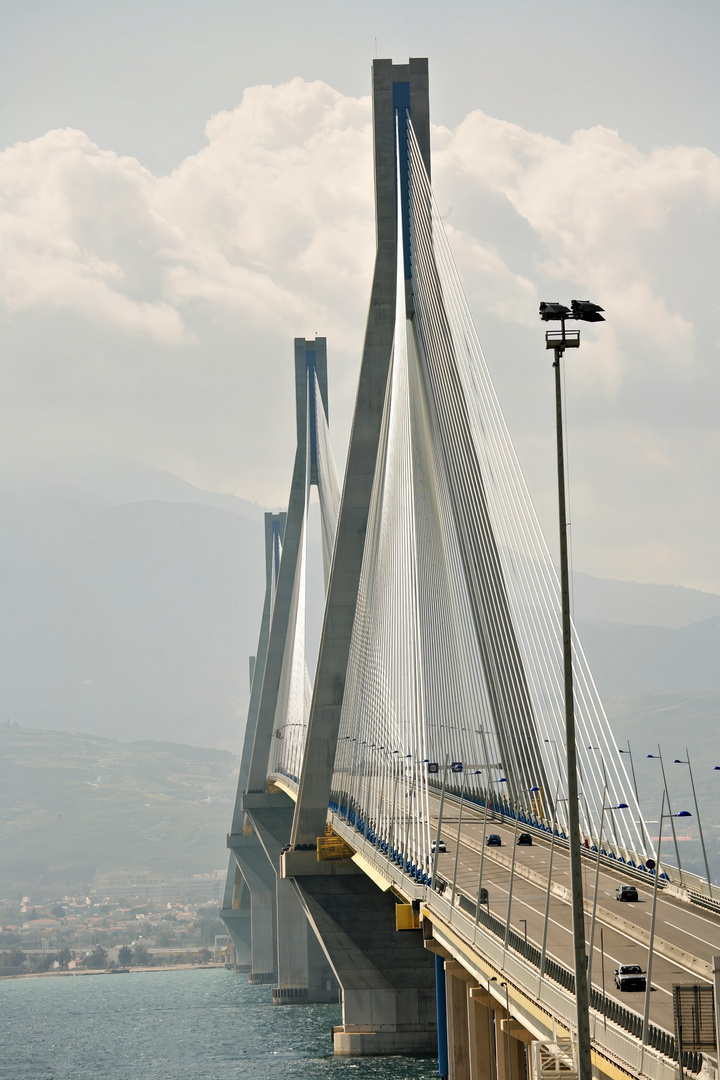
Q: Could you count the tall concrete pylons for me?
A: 4